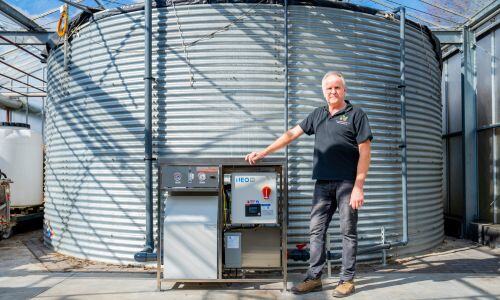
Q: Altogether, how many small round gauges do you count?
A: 2